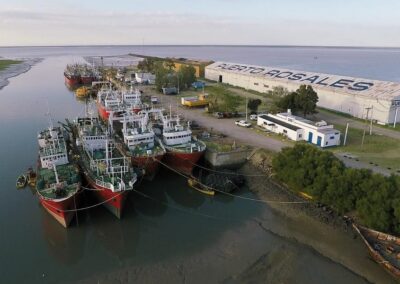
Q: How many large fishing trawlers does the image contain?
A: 8